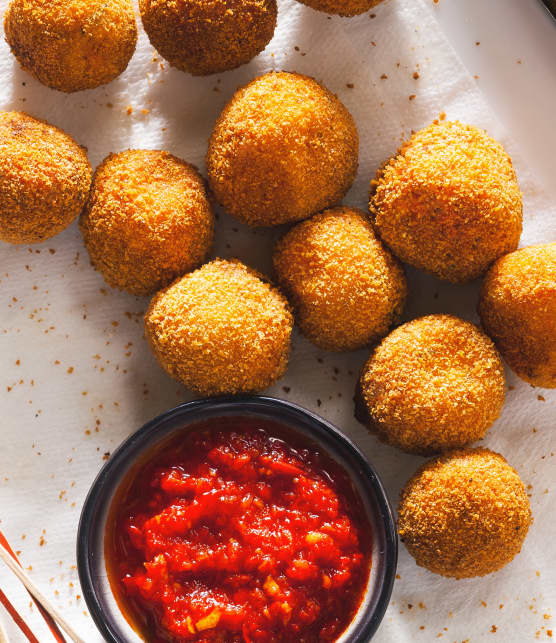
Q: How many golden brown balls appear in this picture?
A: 12